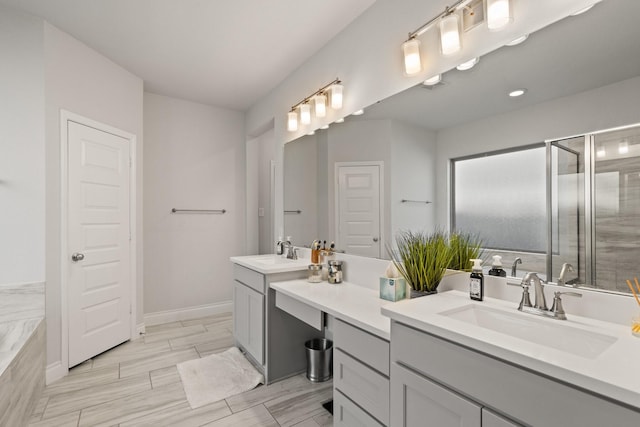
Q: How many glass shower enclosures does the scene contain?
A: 1